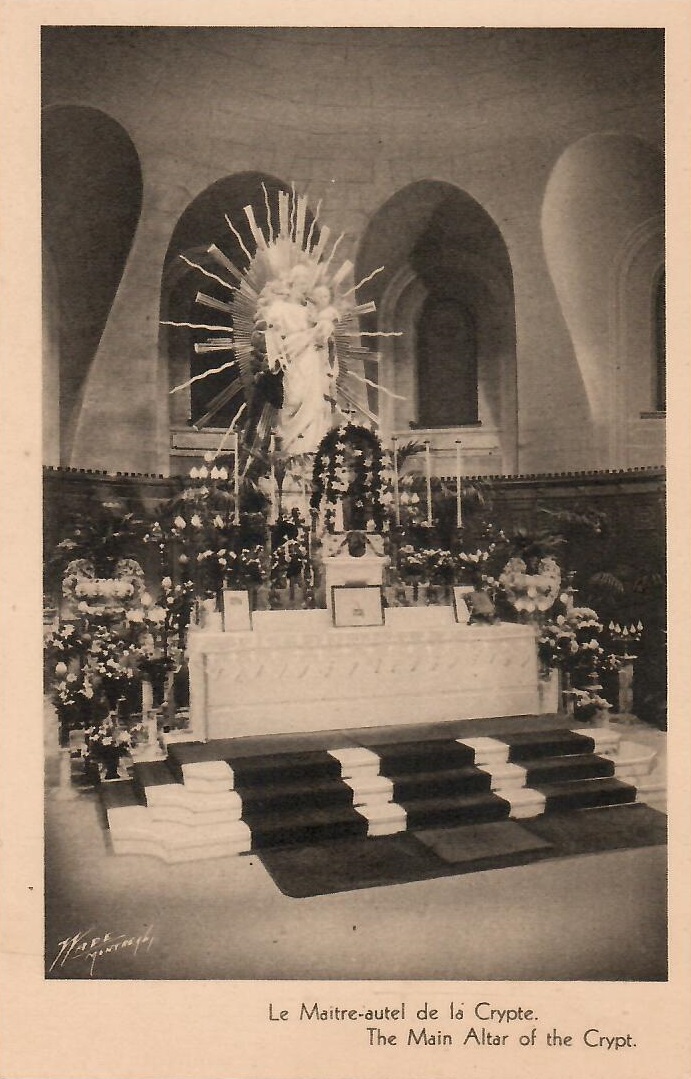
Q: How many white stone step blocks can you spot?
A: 12